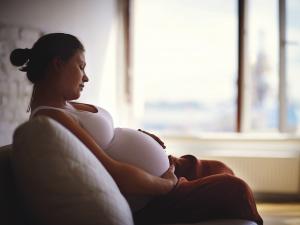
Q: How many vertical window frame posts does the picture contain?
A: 3